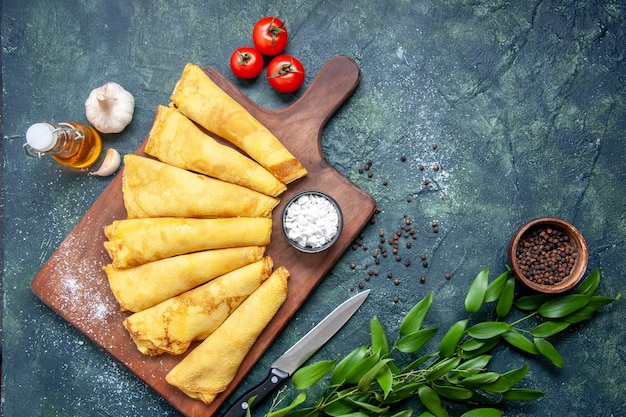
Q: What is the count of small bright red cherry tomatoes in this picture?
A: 3